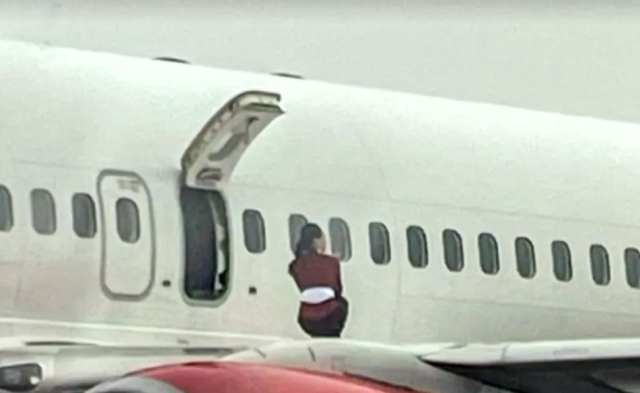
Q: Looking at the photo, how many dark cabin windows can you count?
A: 15